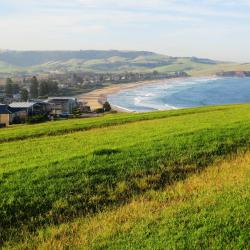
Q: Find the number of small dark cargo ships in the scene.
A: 0